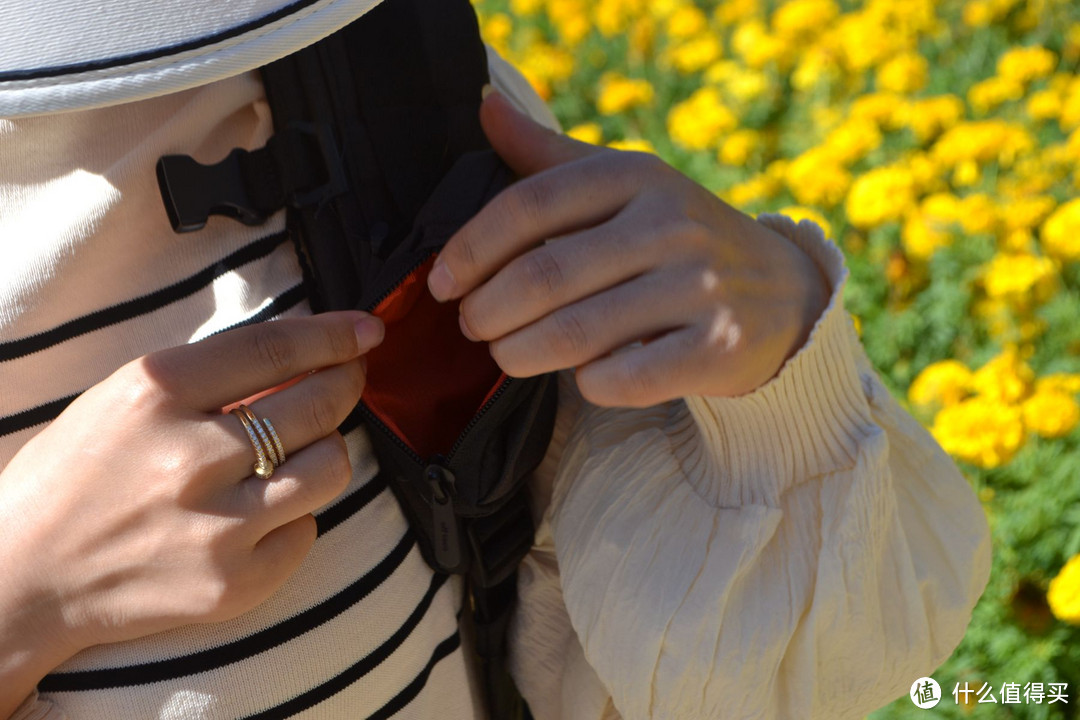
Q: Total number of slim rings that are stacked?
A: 3